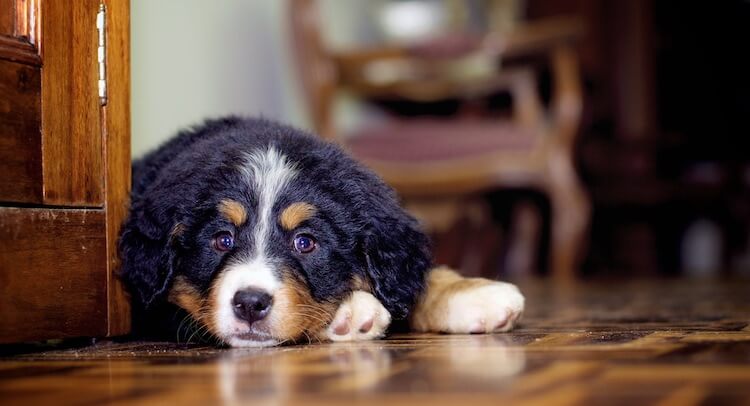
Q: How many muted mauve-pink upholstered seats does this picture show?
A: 1